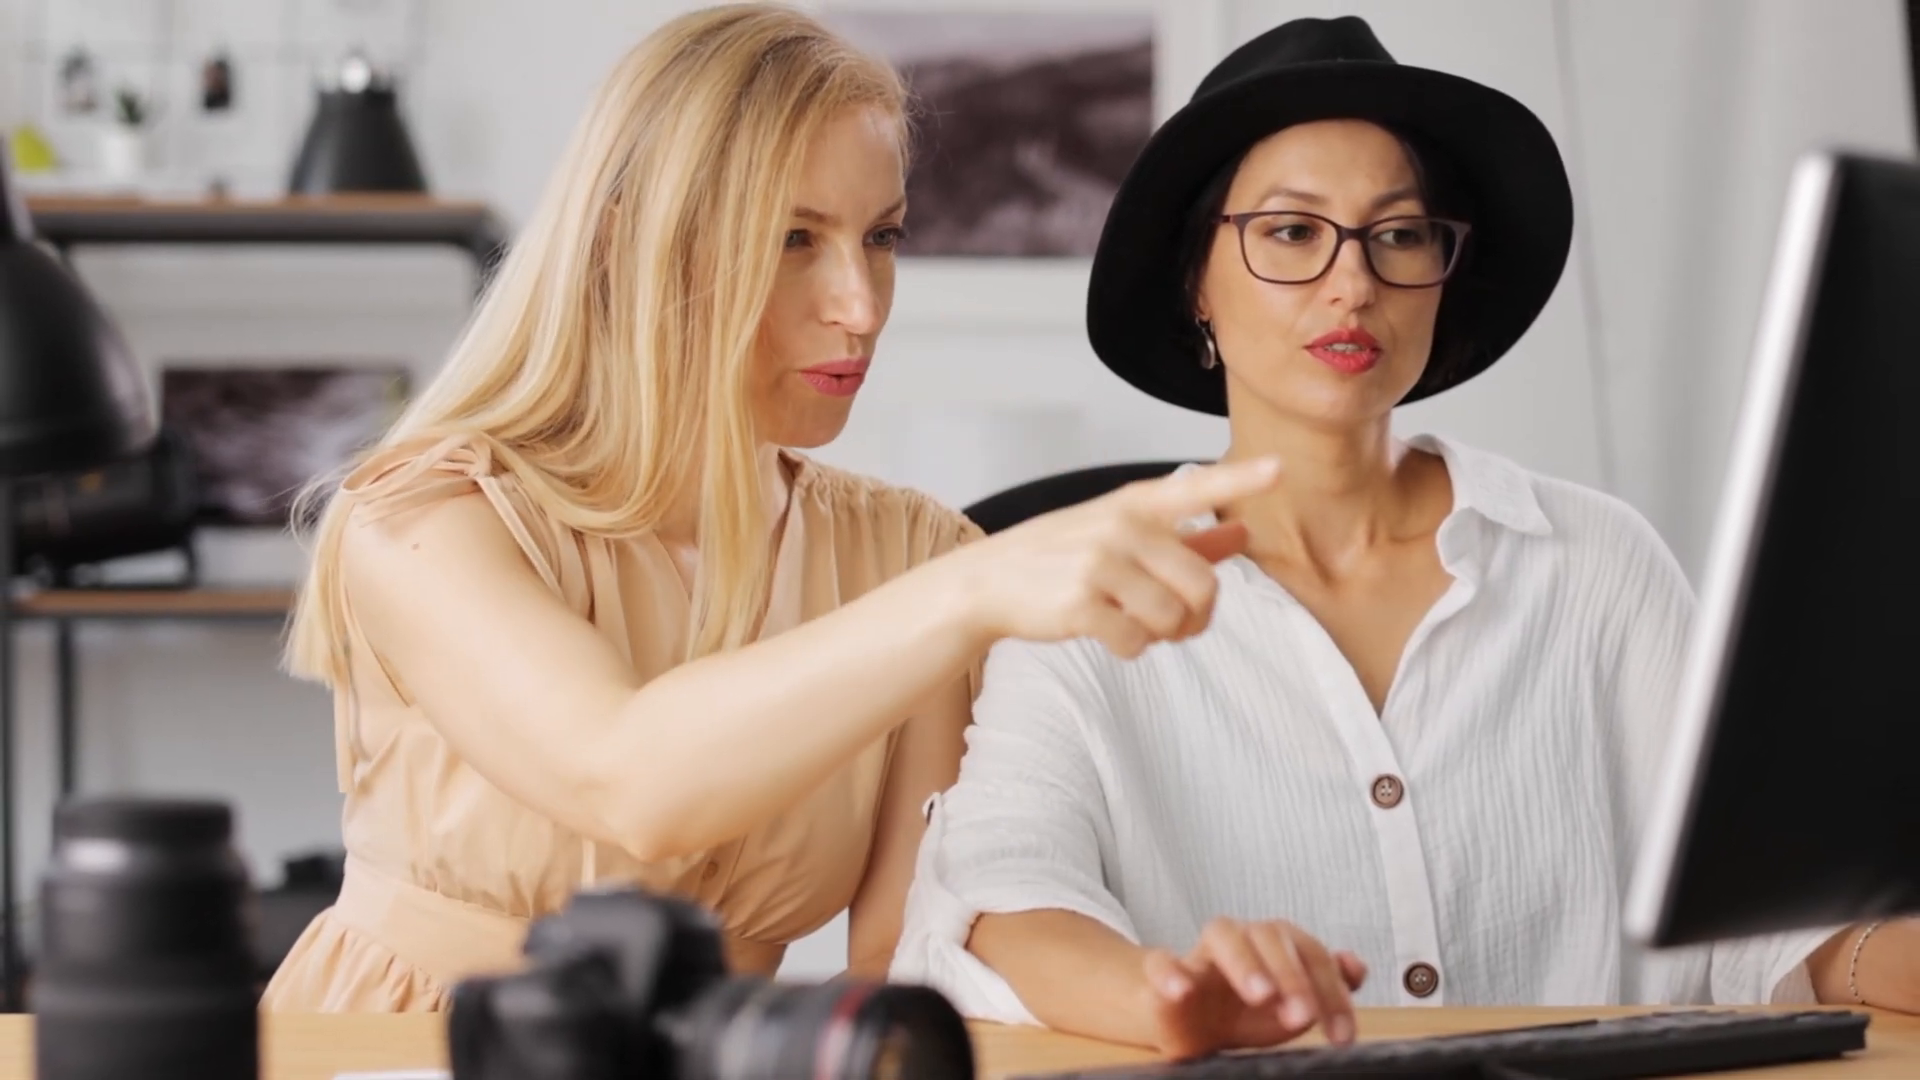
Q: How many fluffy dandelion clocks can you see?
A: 0